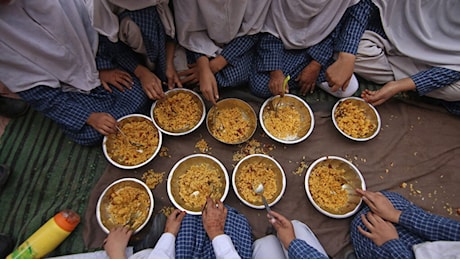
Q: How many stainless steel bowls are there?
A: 9